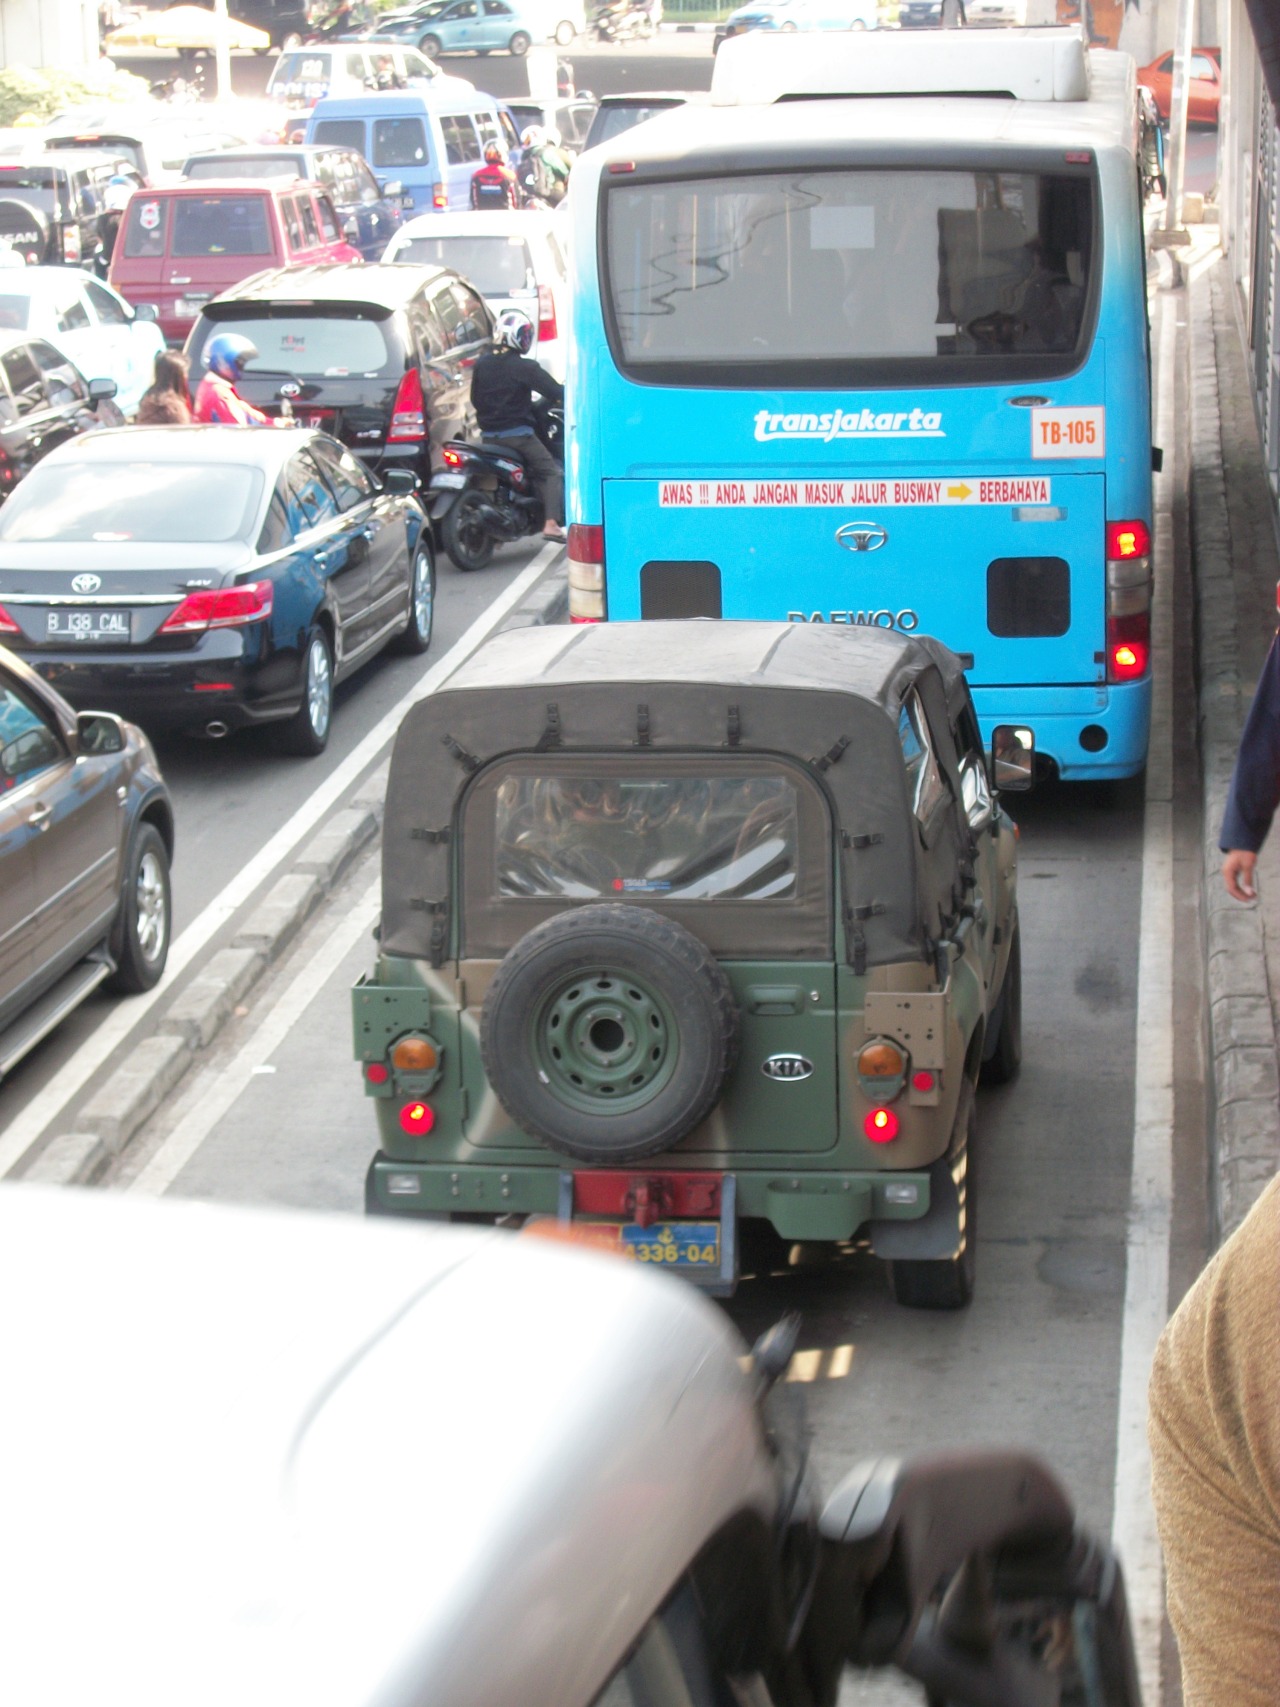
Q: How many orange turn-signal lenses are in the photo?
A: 2